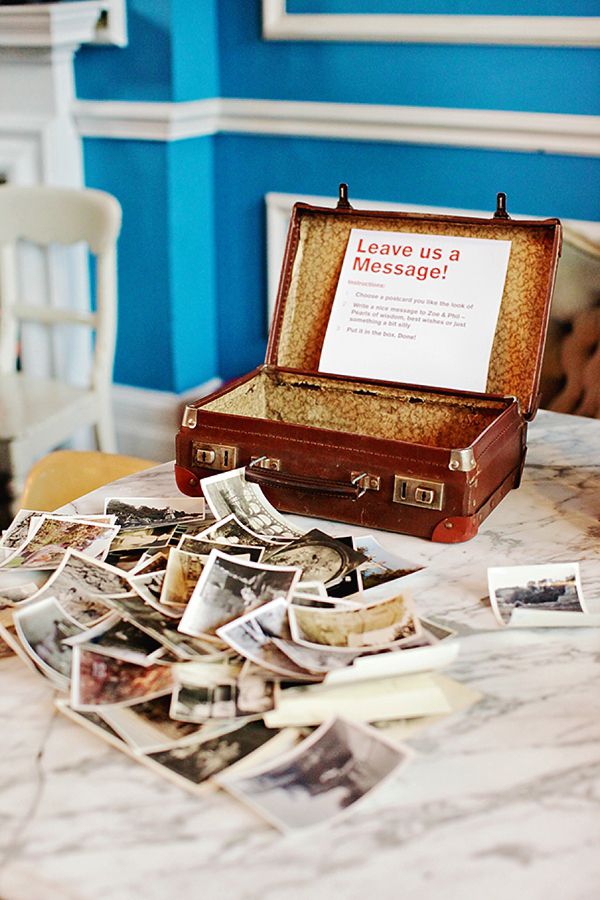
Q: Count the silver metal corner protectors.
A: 2